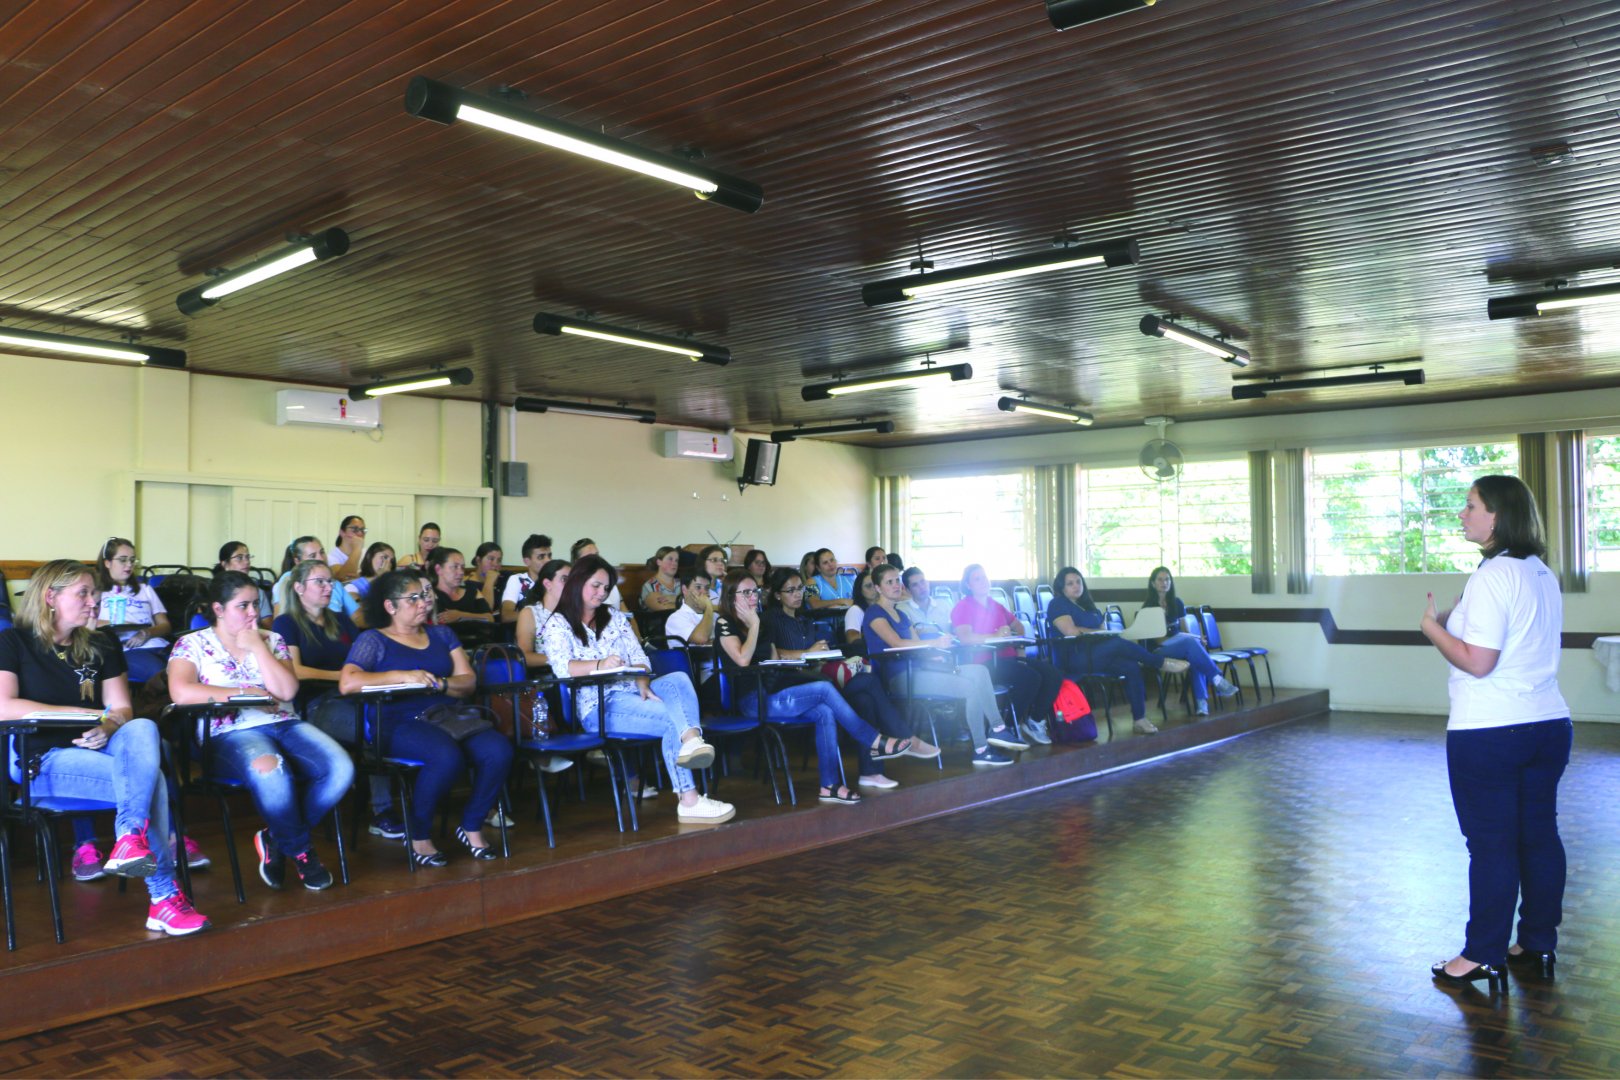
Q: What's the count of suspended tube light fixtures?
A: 14